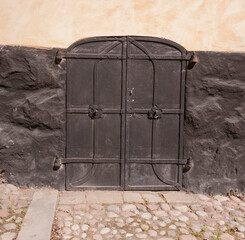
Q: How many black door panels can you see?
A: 2